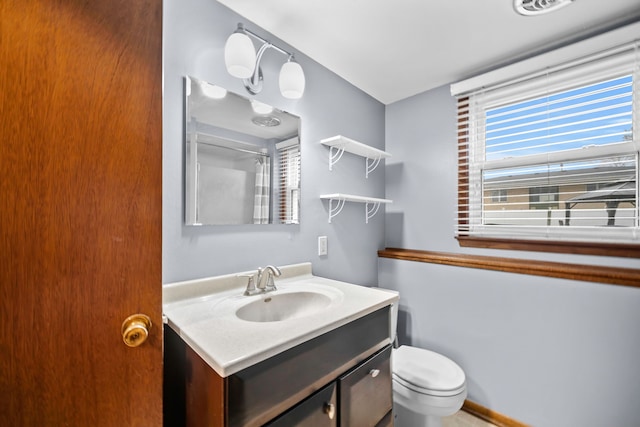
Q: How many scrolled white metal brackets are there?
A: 4